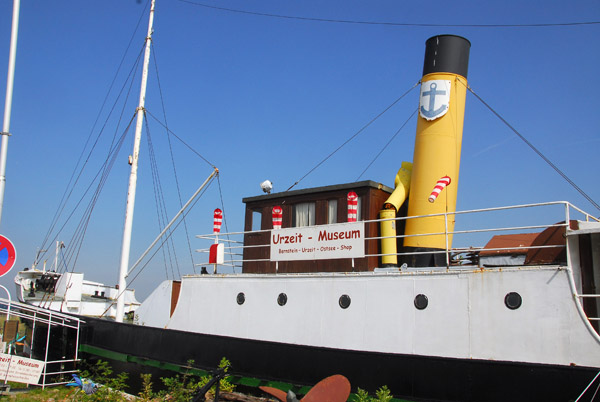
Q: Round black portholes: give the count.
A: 5